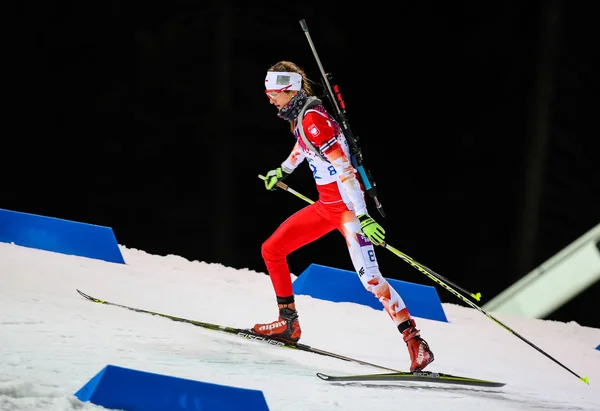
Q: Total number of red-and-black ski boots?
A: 2